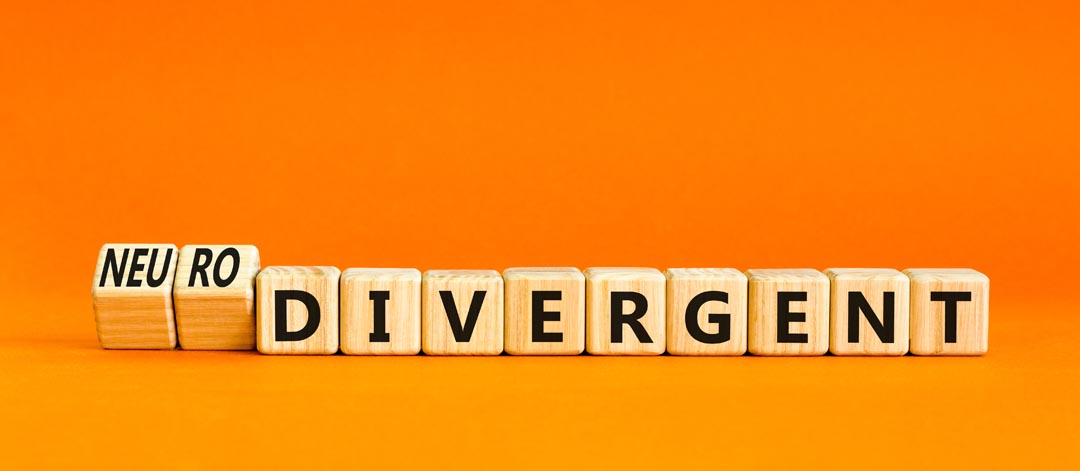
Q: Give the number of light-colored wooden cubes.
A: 11